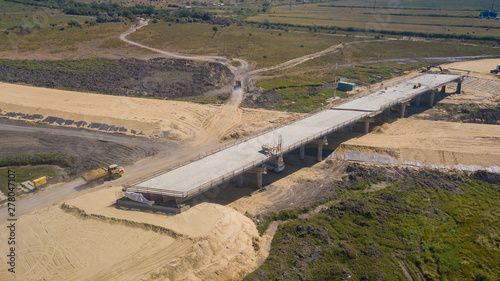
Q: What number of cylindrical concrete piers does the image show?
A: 12